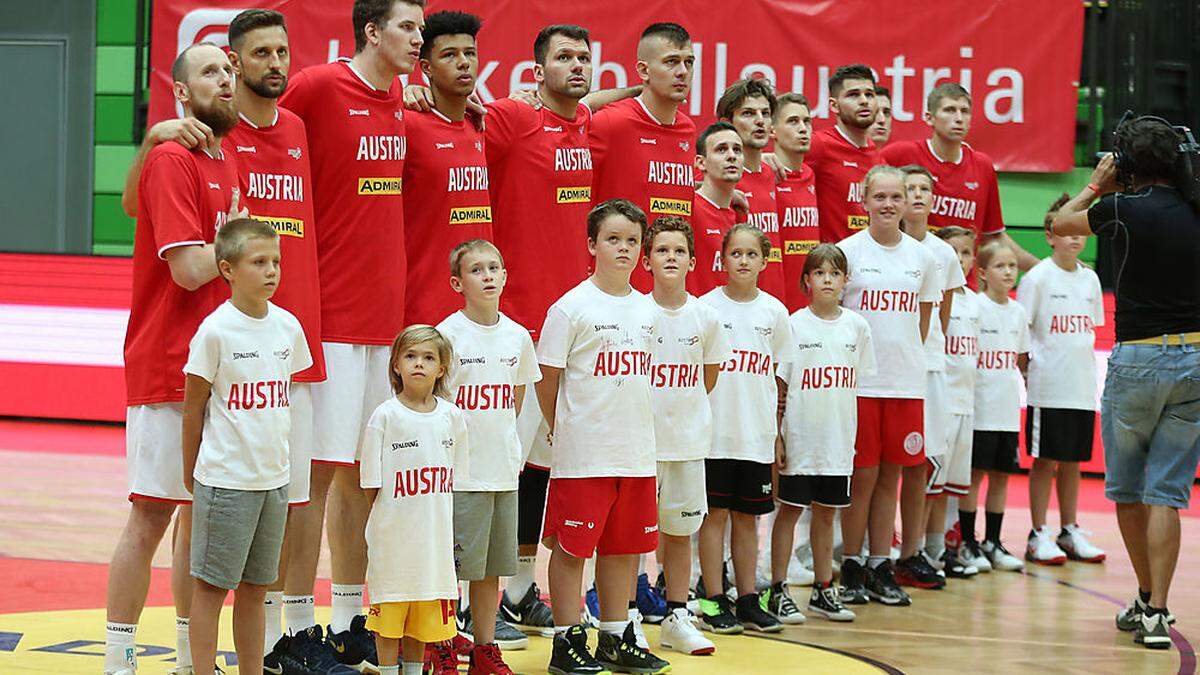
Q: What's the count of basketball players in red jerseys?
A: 12